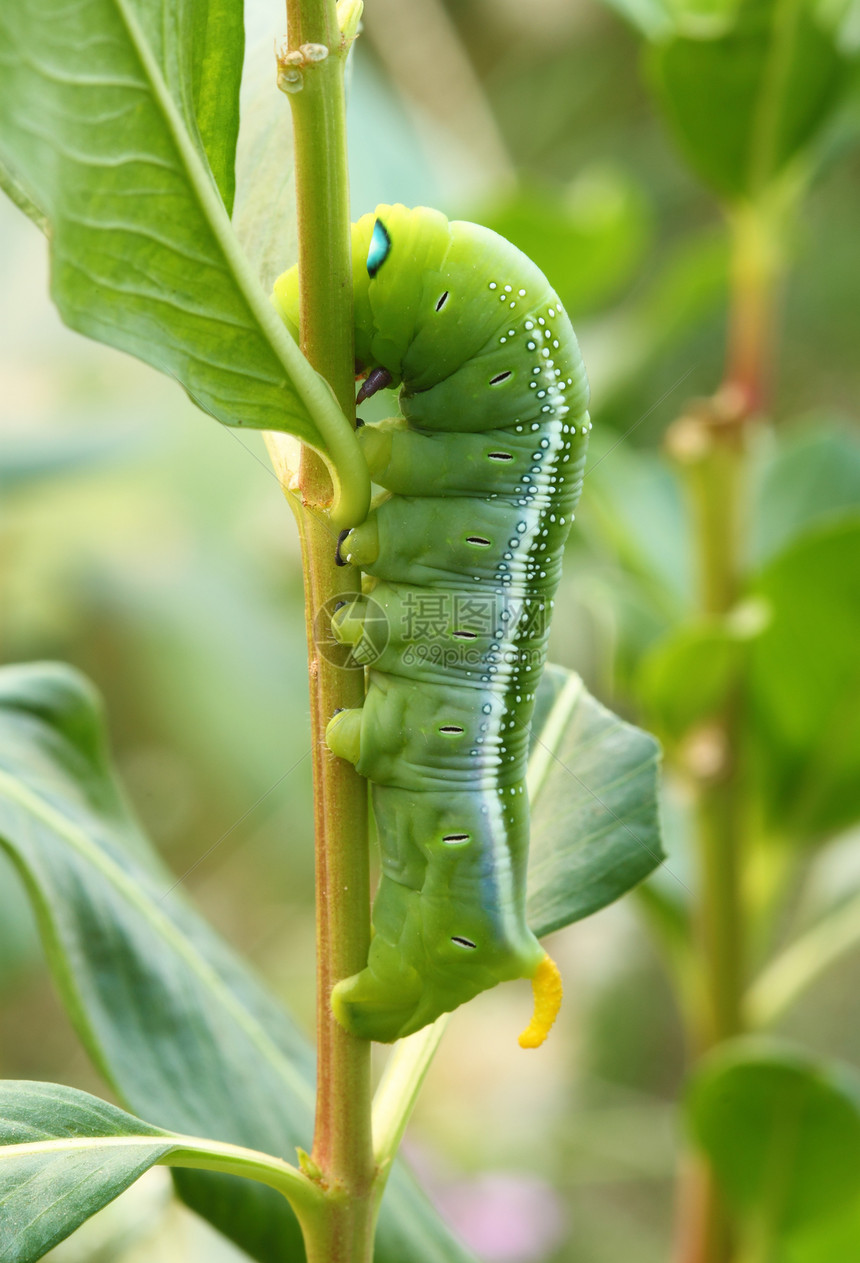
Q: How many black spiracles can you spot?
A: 8